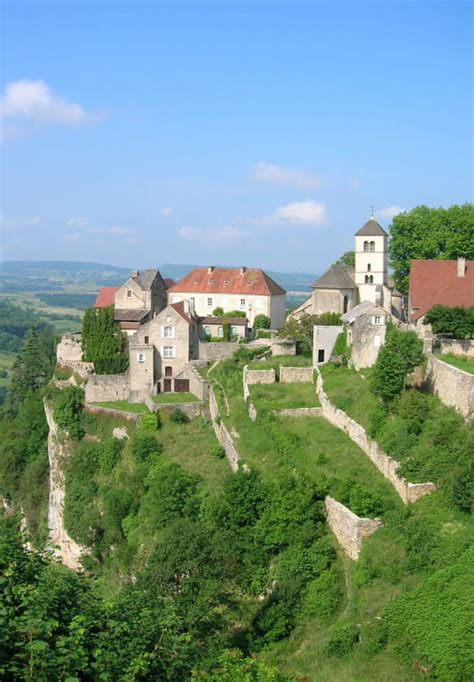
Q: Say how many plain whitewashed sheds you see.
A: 1